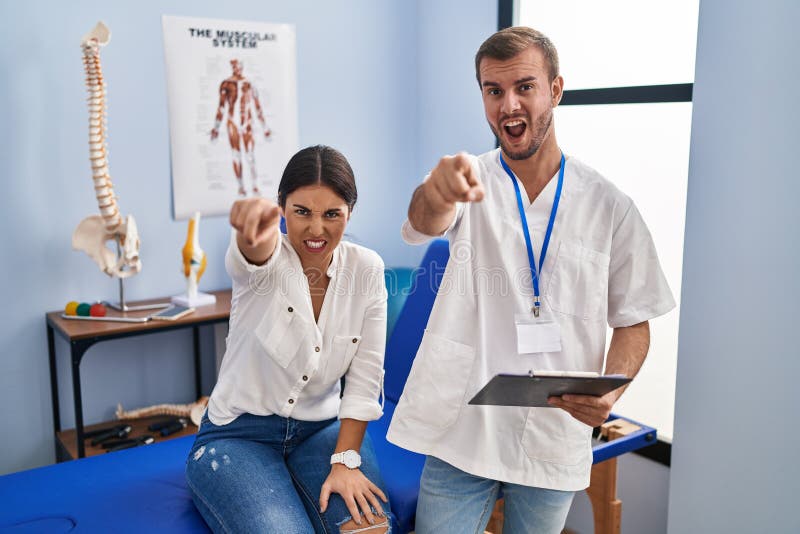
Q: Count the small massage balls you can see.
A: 3